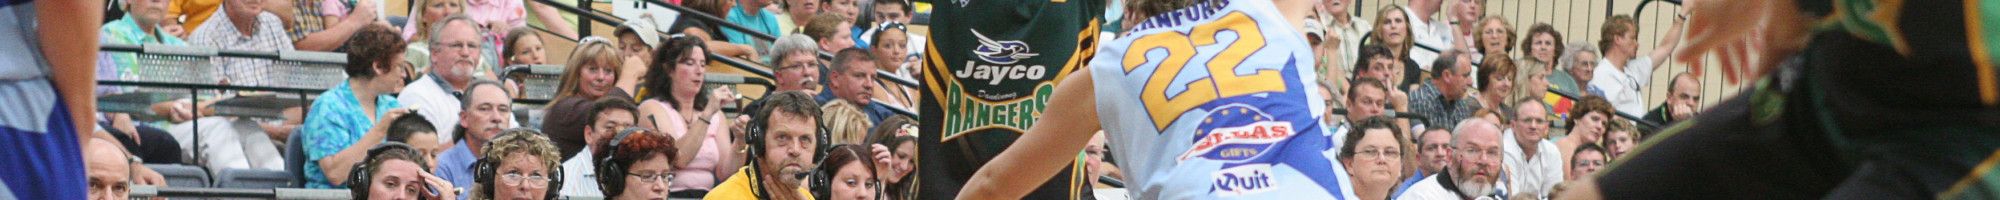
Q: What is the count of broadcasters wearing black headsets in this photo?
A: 5